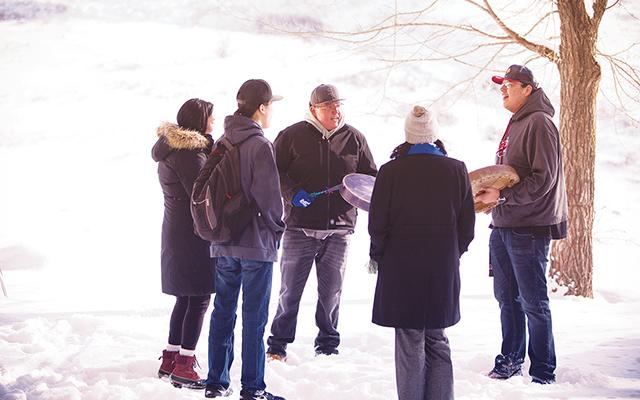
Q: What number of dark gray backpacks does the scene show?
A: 1